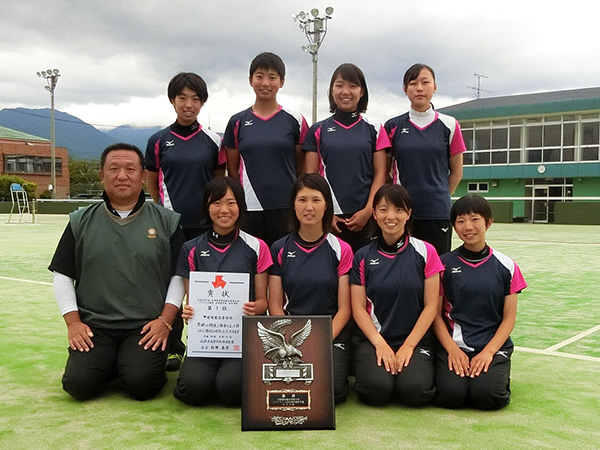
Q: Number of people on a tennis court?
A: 9